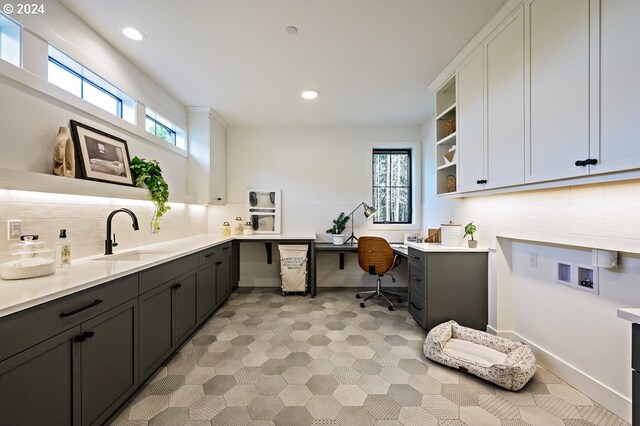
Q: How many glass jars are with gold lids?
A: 3